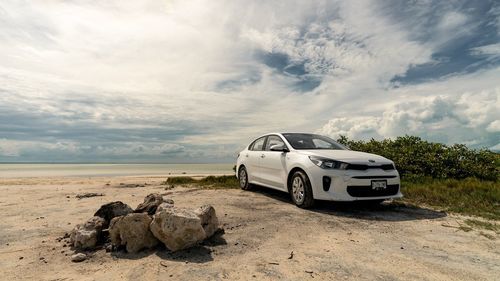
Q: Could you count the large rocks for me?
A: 6